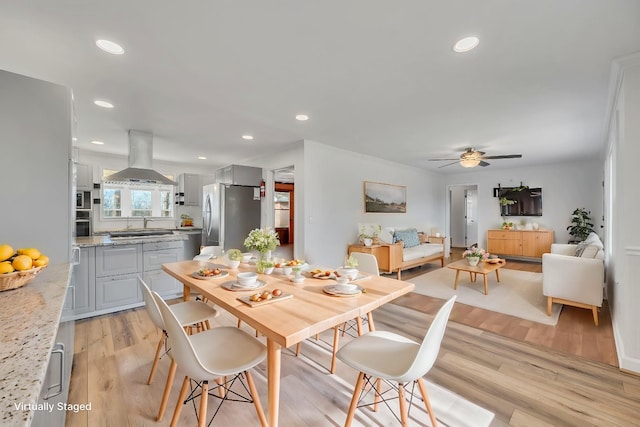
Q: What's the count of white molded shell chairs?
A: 5